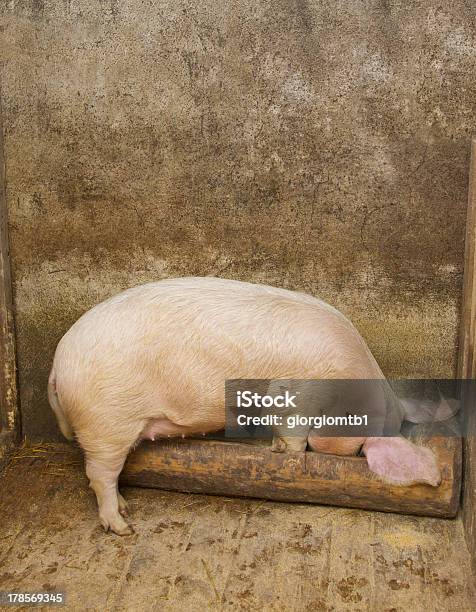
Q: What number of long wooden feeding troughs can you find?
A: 1